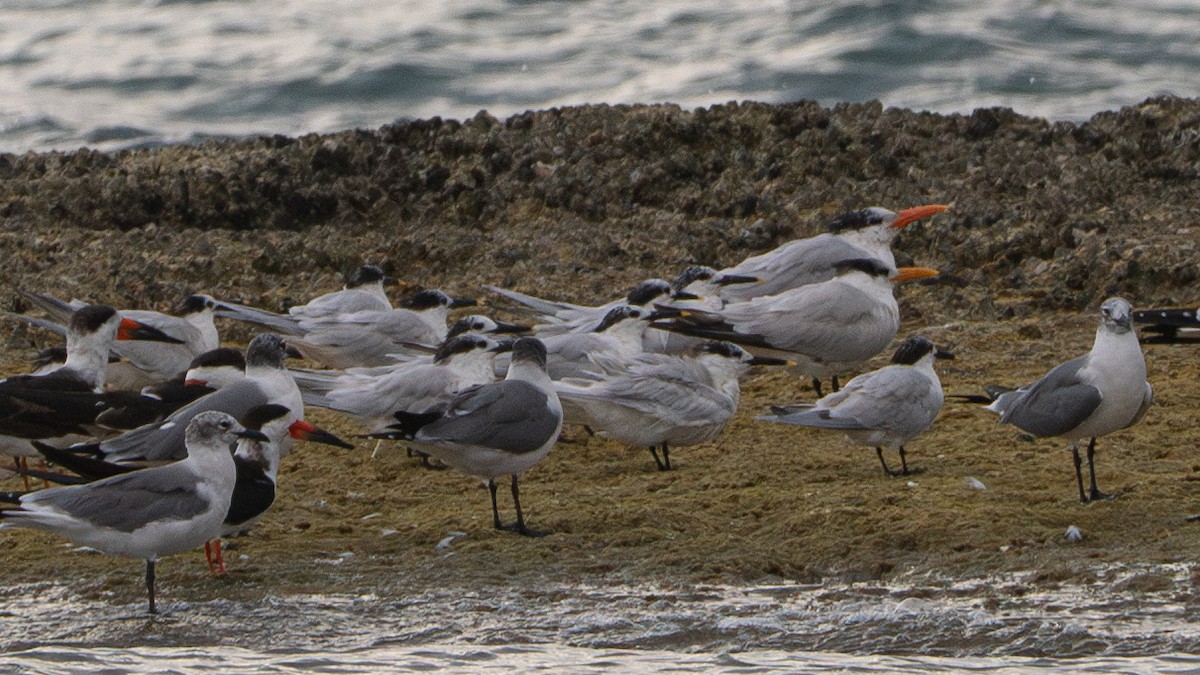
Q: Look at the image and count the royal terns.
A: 2